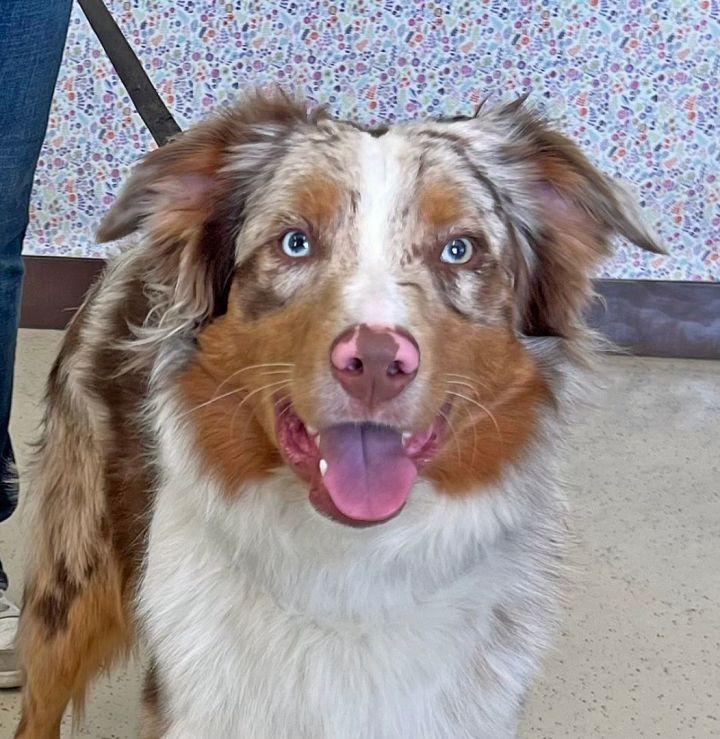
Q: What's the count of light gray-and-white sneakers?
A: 1